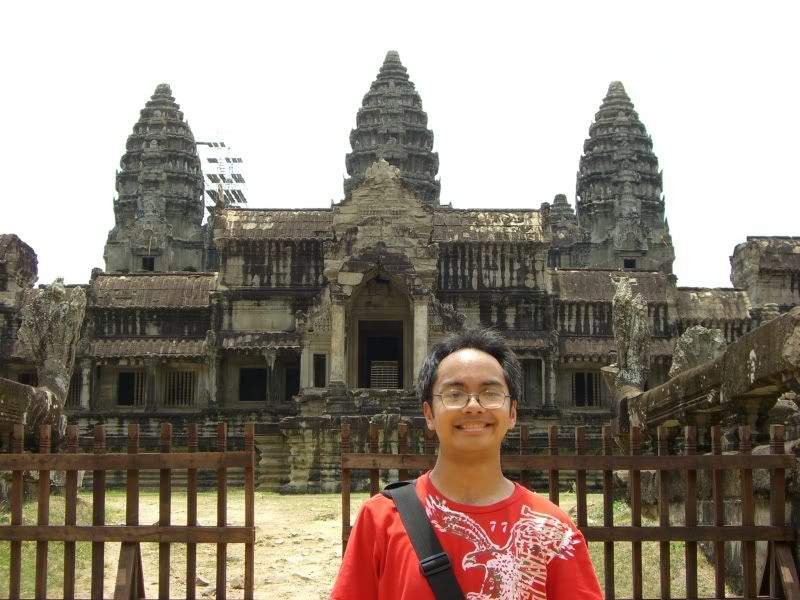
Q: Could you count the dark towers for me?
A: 3